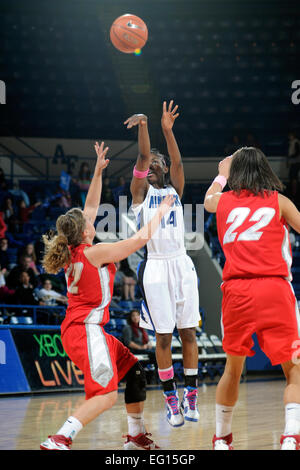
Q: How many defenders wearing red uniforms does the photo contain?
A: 2